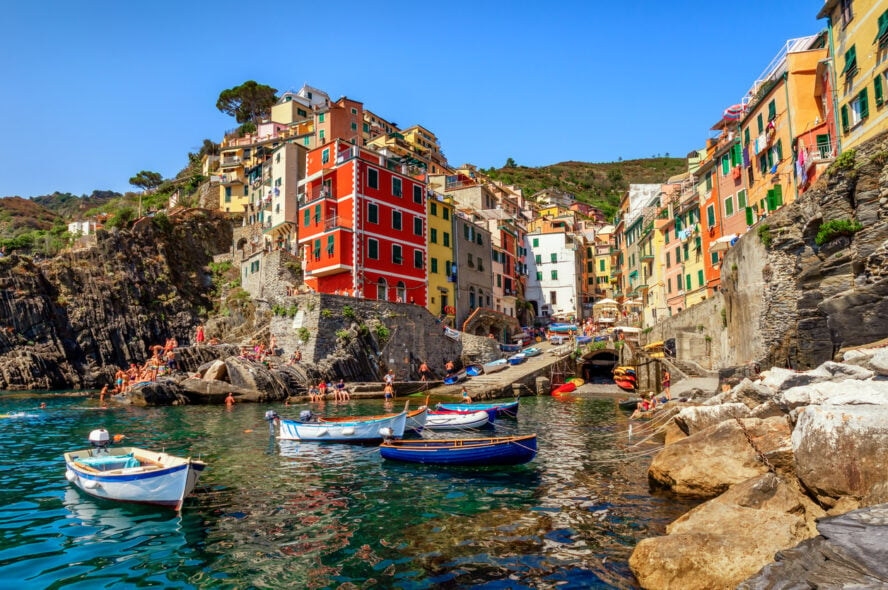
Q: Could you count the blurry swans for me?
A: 0